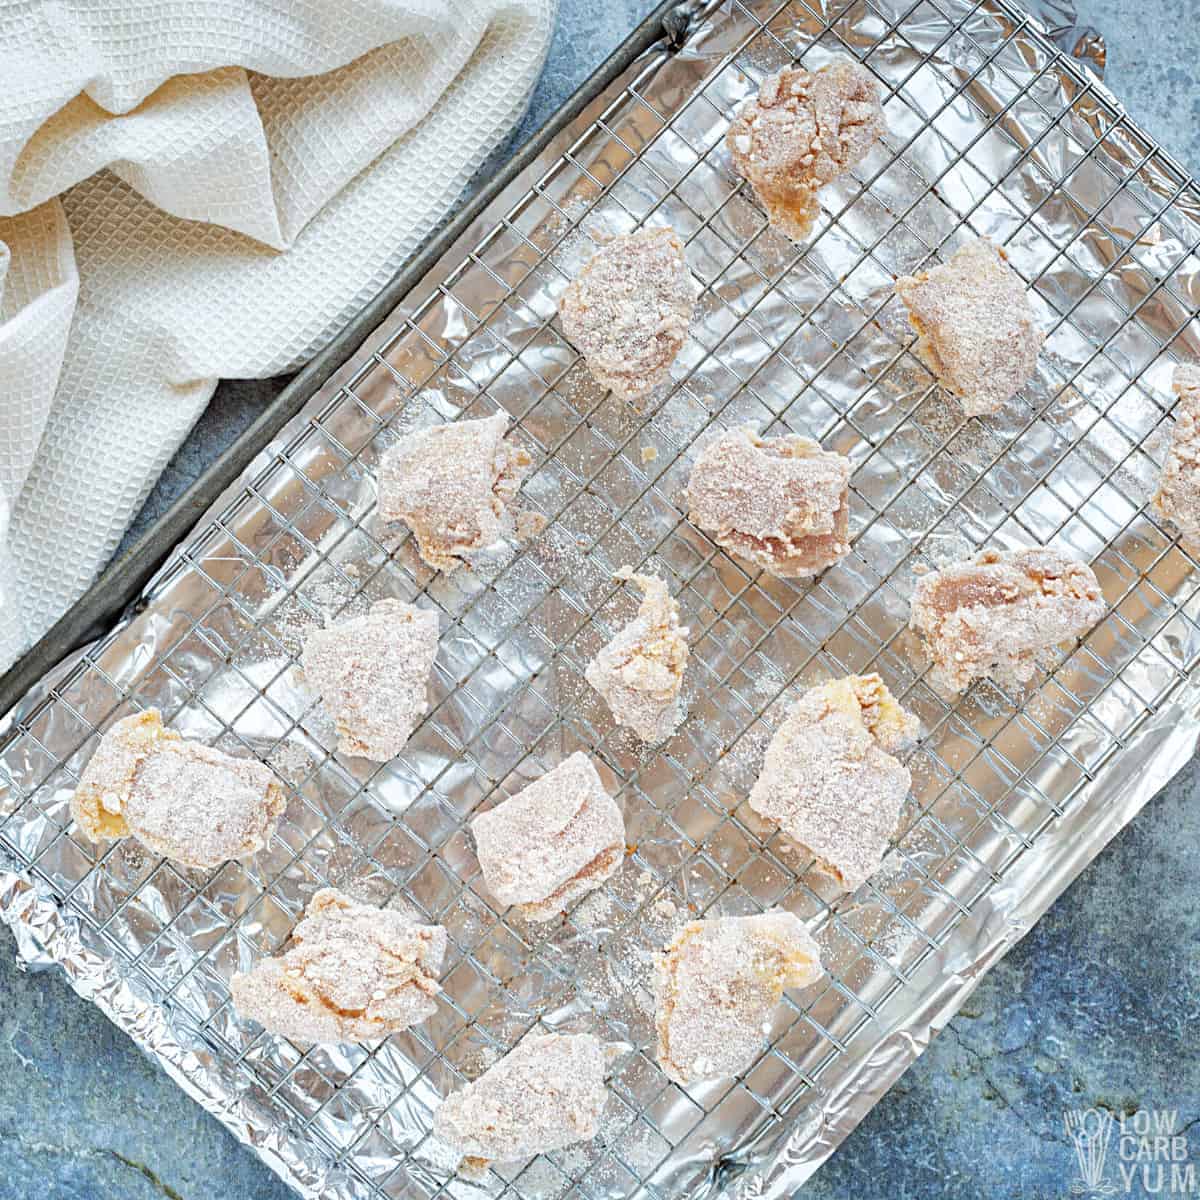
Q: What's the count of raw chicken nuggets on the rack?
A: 15